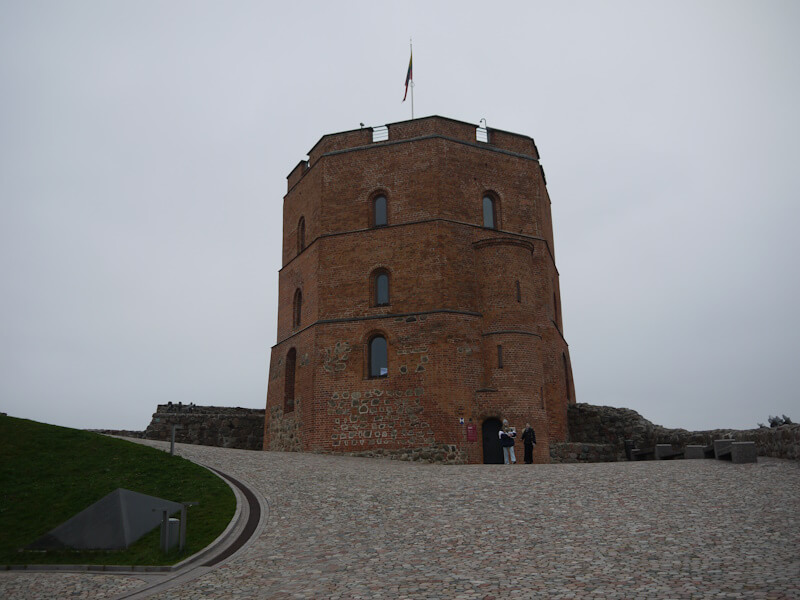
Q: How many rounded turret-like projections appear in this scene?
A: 1